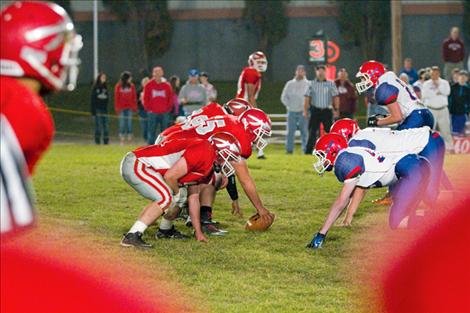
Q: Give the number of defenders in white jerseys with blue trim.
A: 3